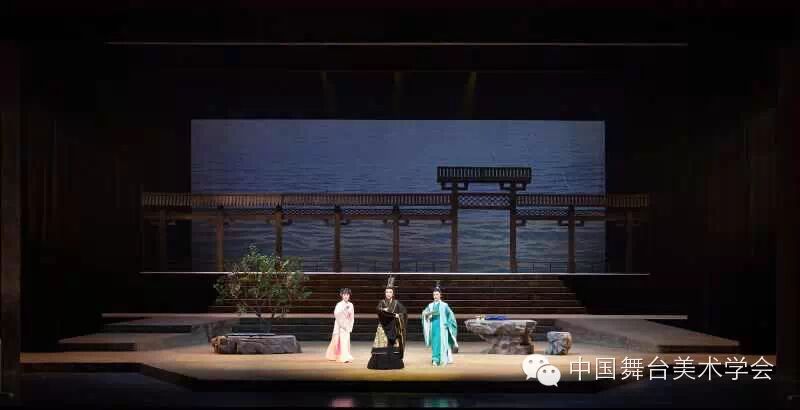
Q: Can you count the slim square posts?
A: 9